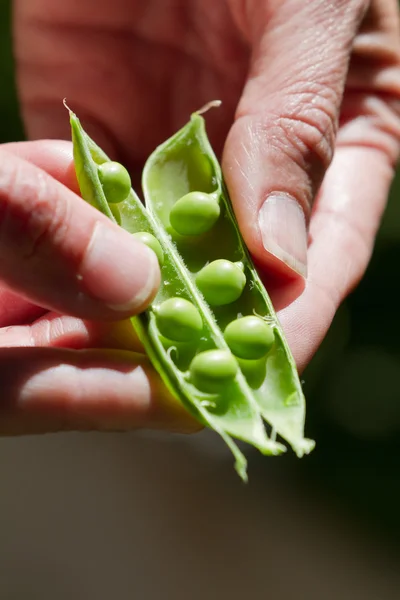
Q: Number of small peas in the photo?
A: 7